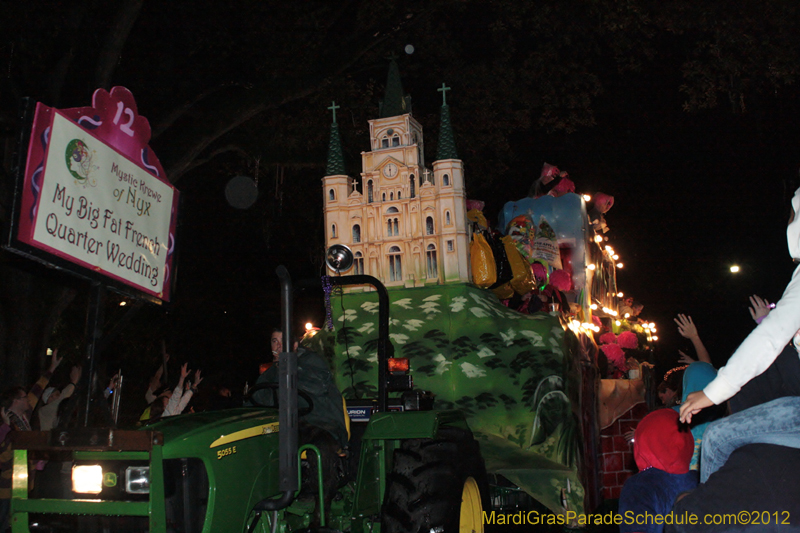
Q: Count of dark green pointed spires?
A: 3